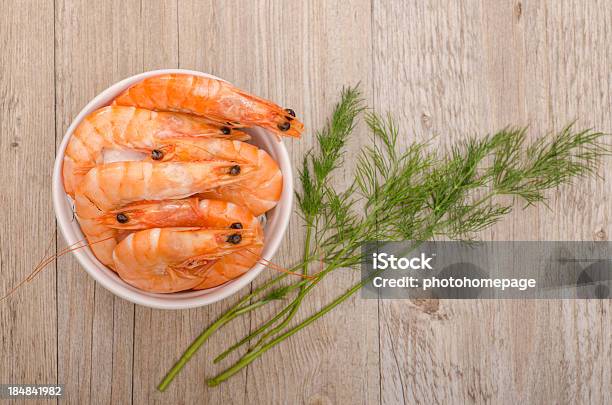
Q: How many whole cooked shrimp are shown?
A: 6